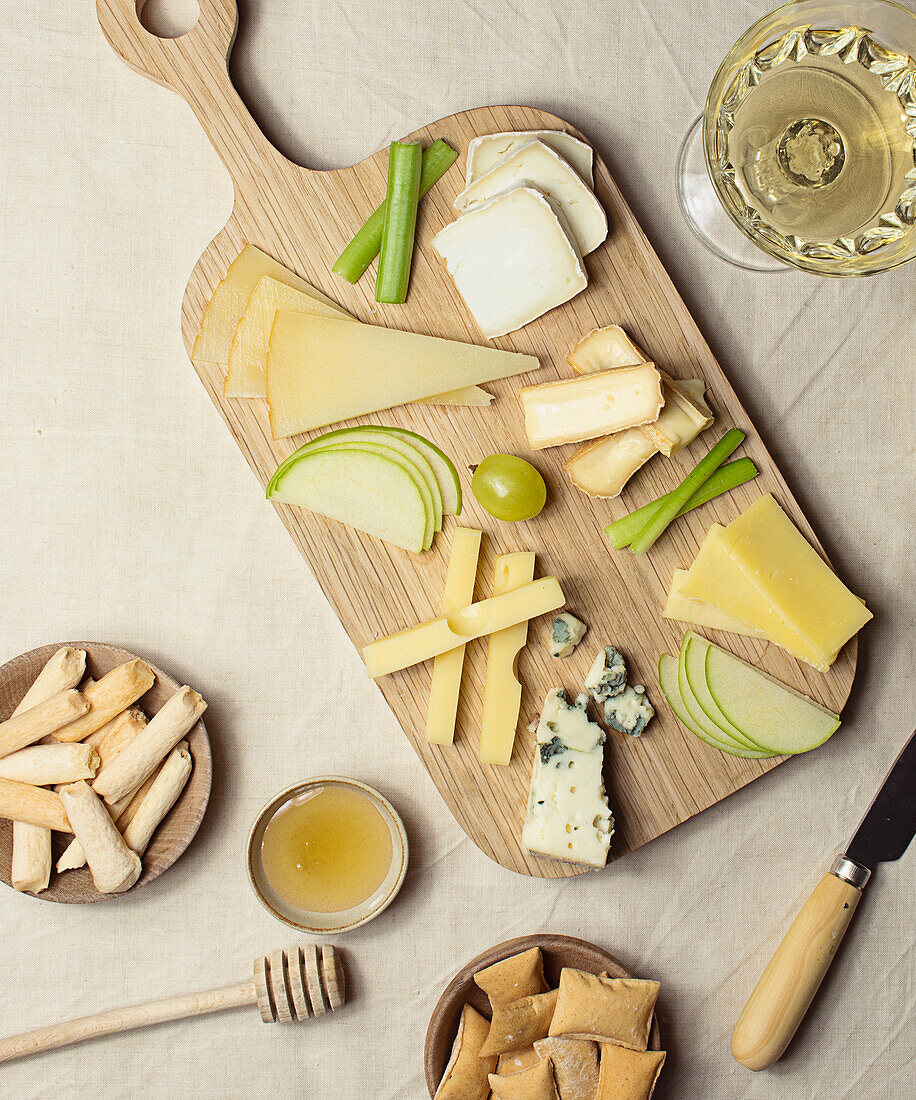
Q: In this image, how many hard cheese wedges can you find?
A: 3